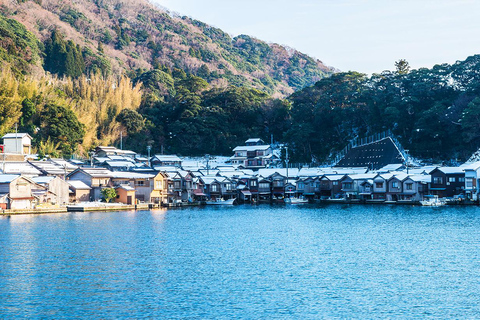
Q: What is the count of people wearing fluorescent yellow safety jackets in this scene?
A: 0